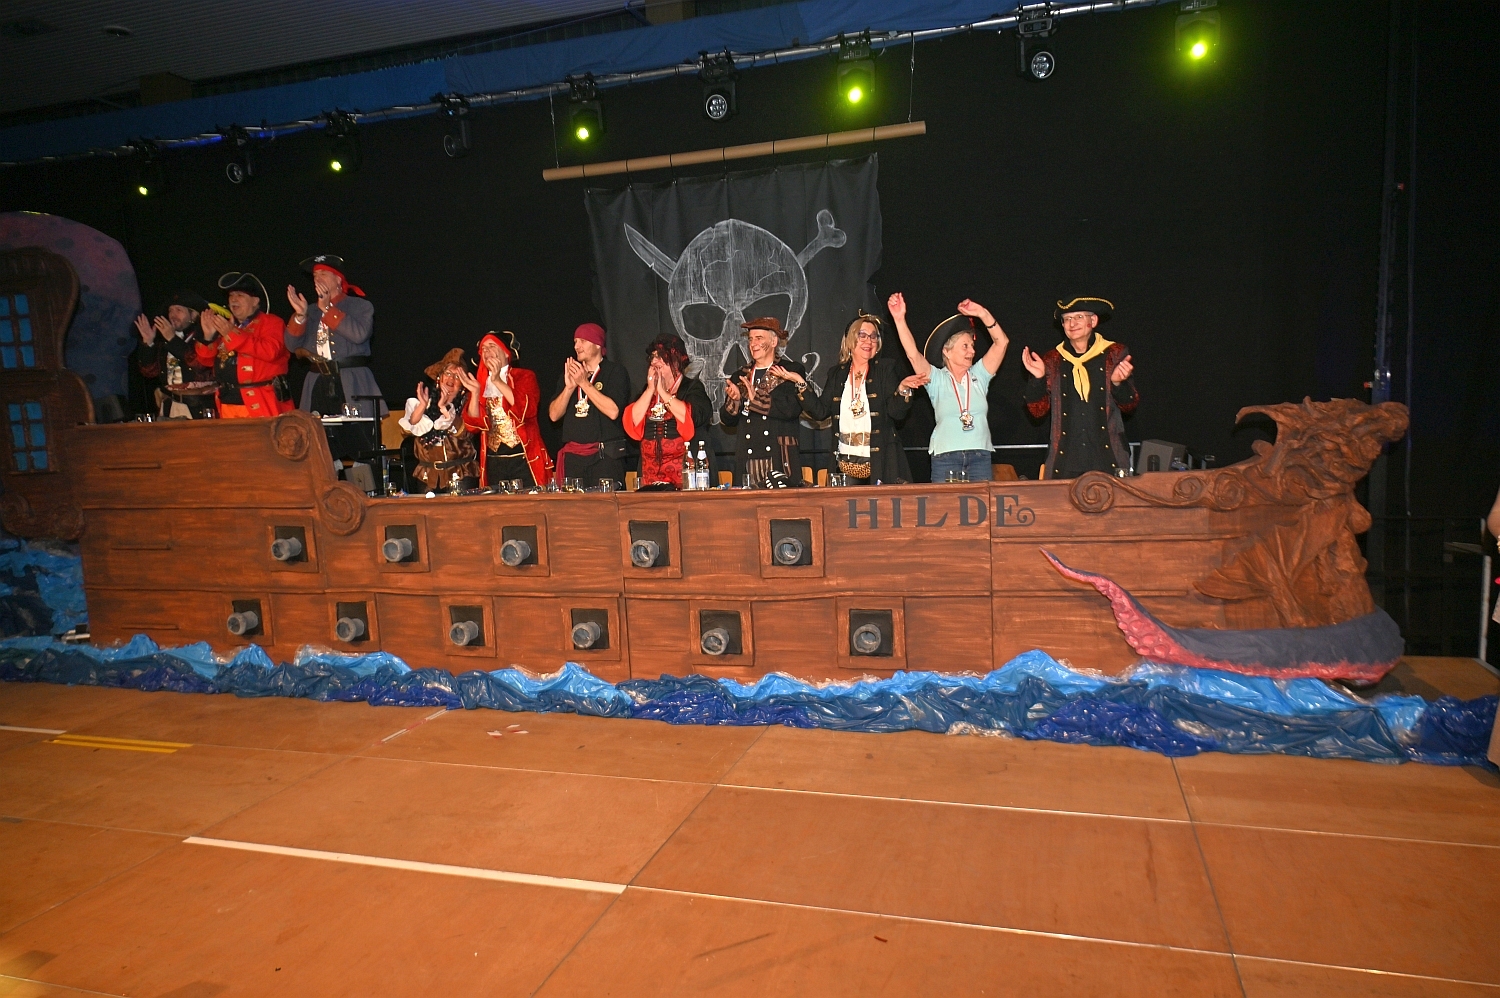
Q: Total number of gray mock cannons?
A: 11